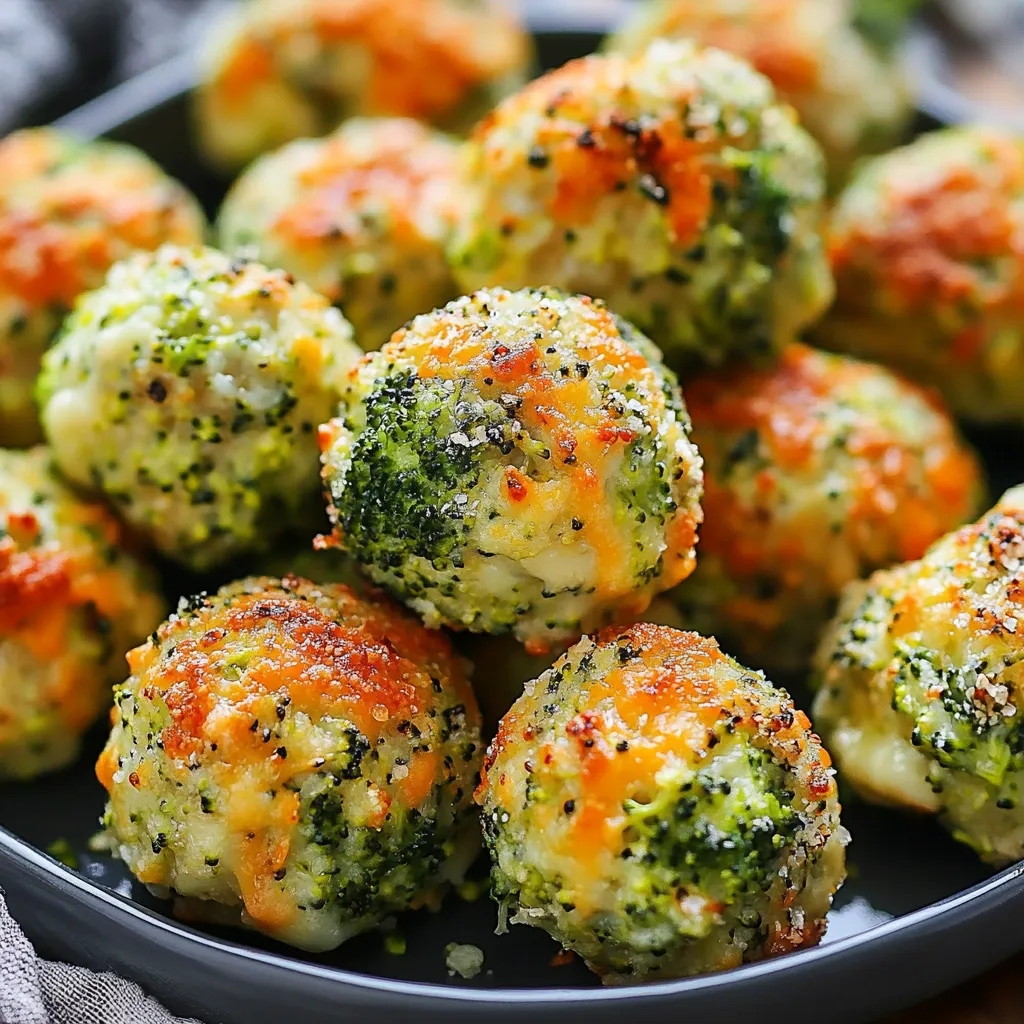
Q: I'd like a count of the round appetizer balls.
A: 13